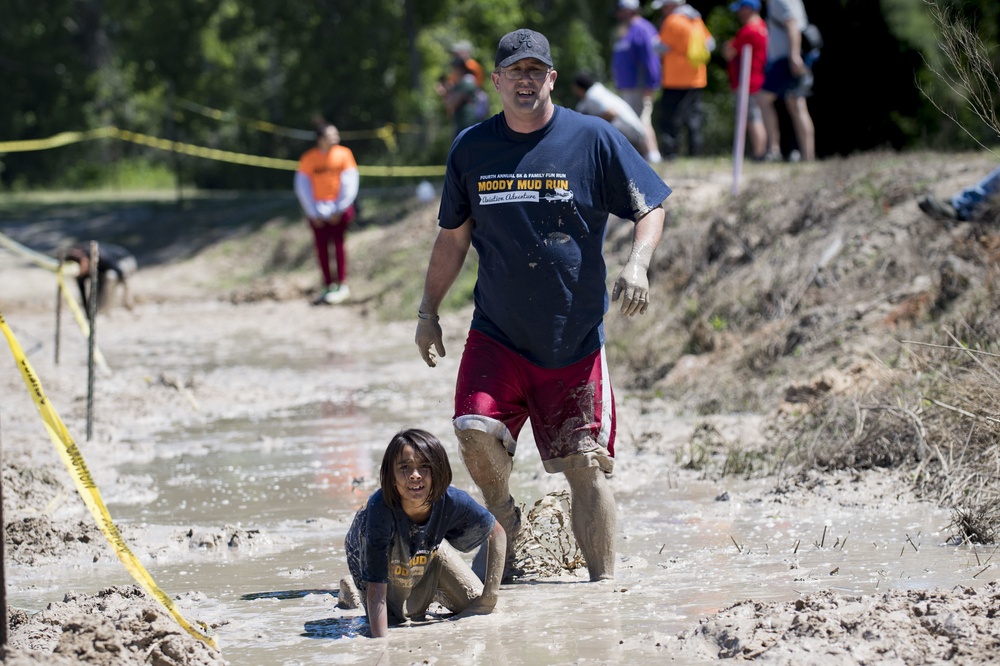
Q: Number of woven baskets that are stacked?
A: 0